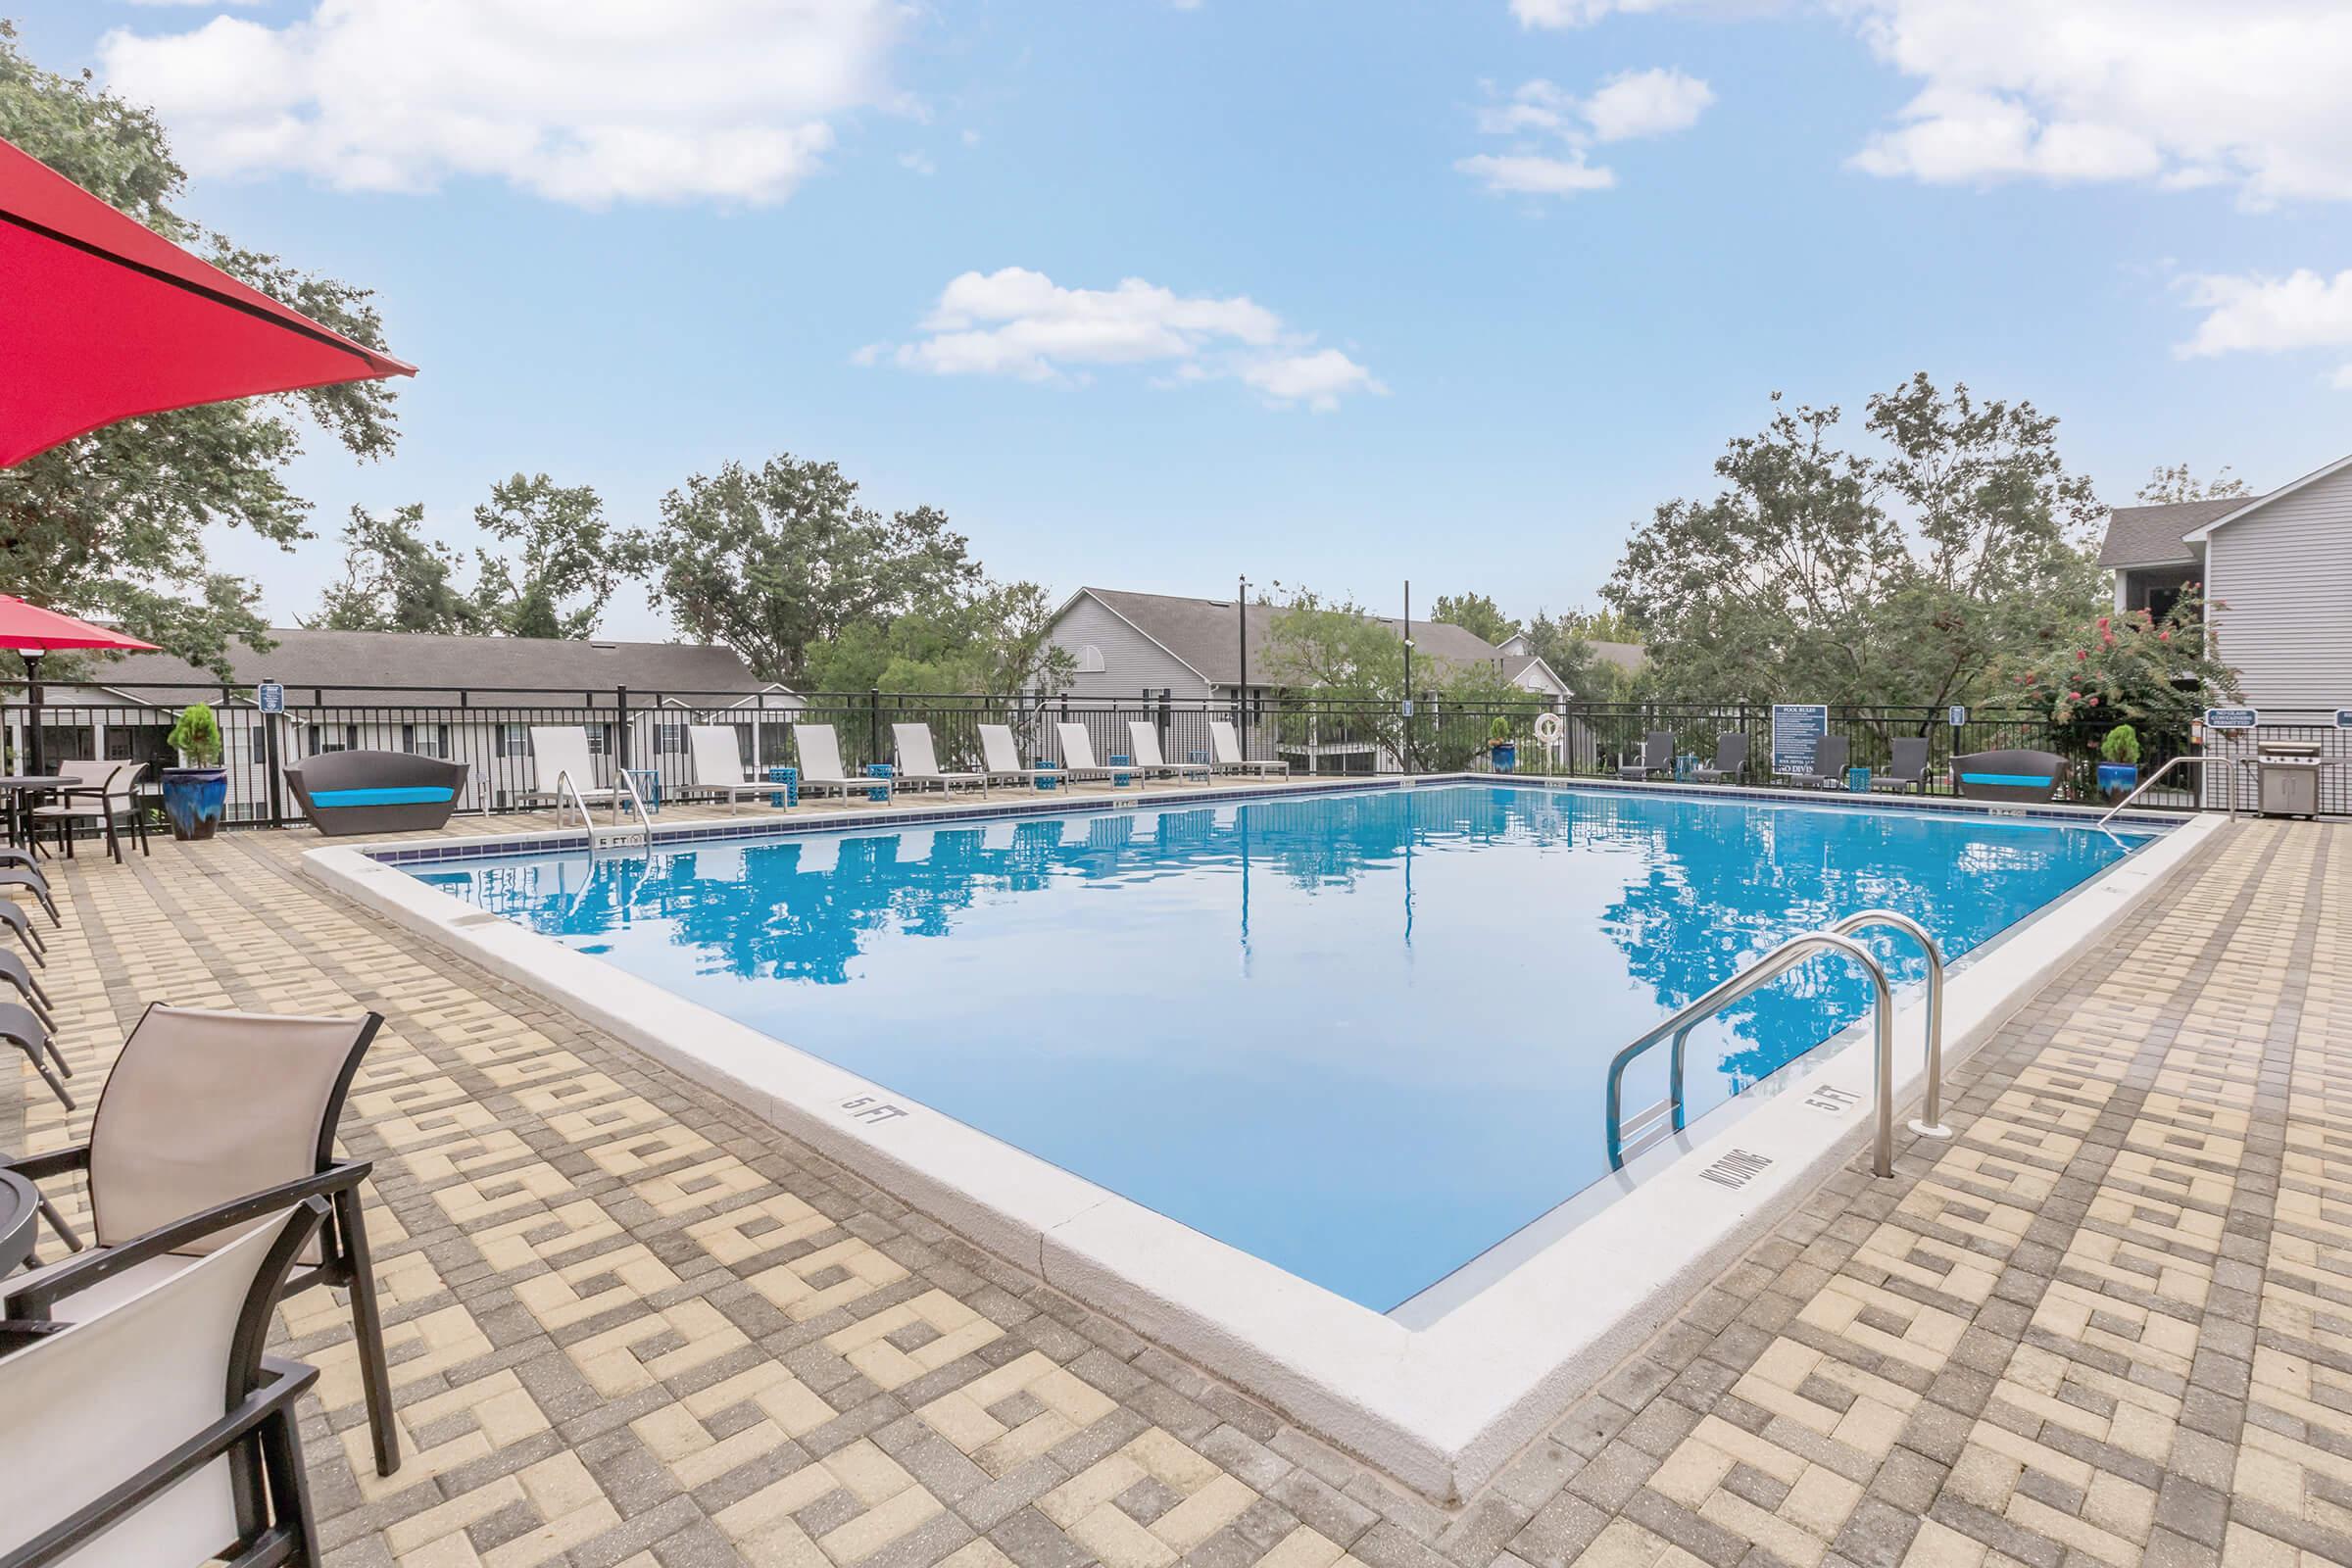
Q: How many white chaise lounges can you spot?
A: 8